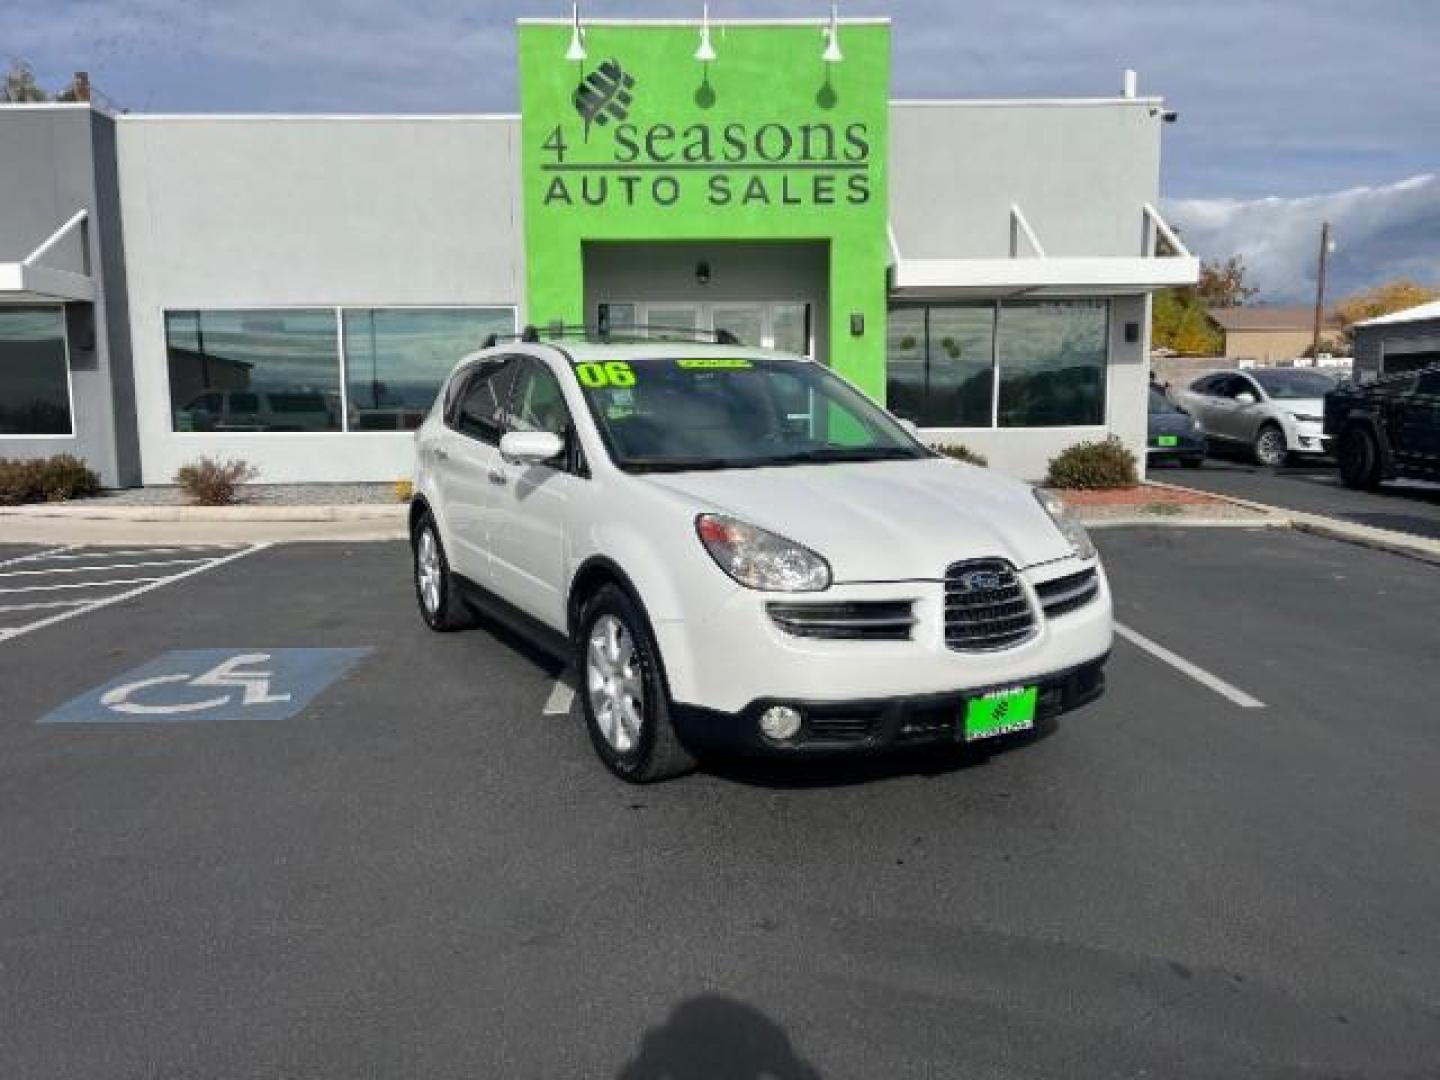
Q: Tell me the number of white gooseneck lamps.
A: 3